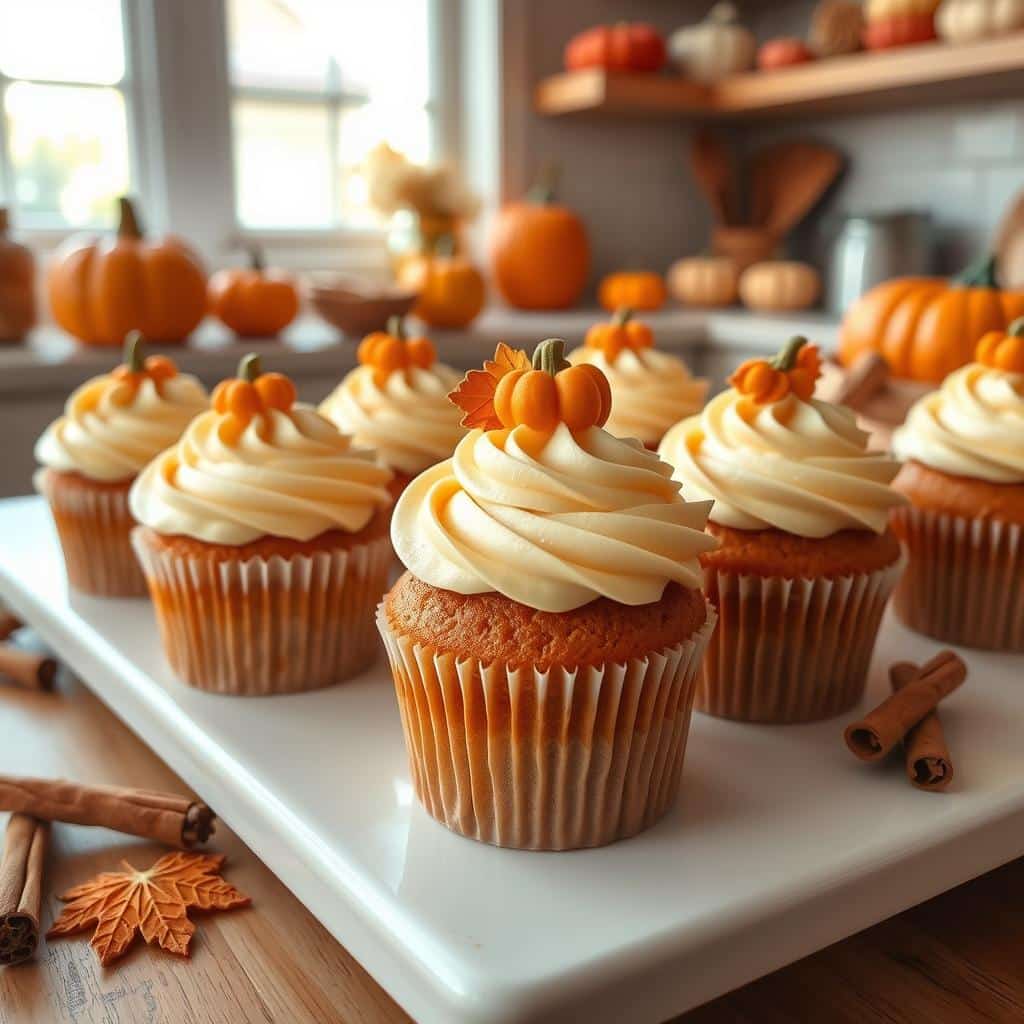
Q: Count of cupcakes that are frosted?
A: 7